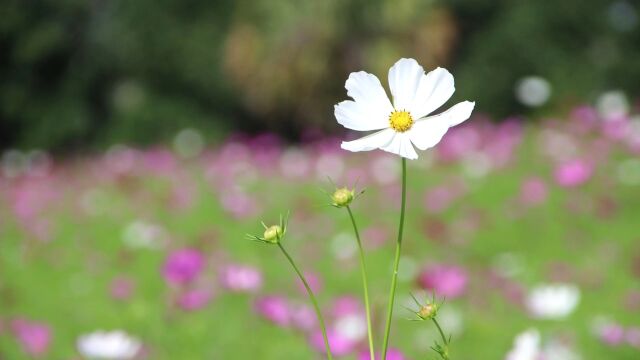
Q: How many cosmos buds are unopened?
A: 3